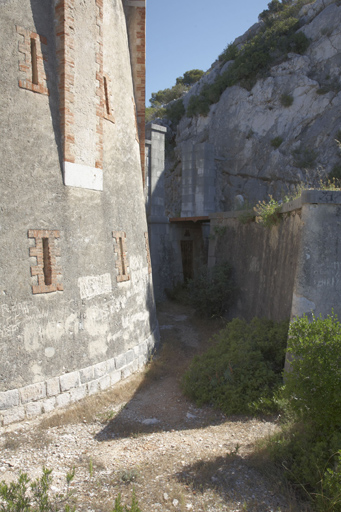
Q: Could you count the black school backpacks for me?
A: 0